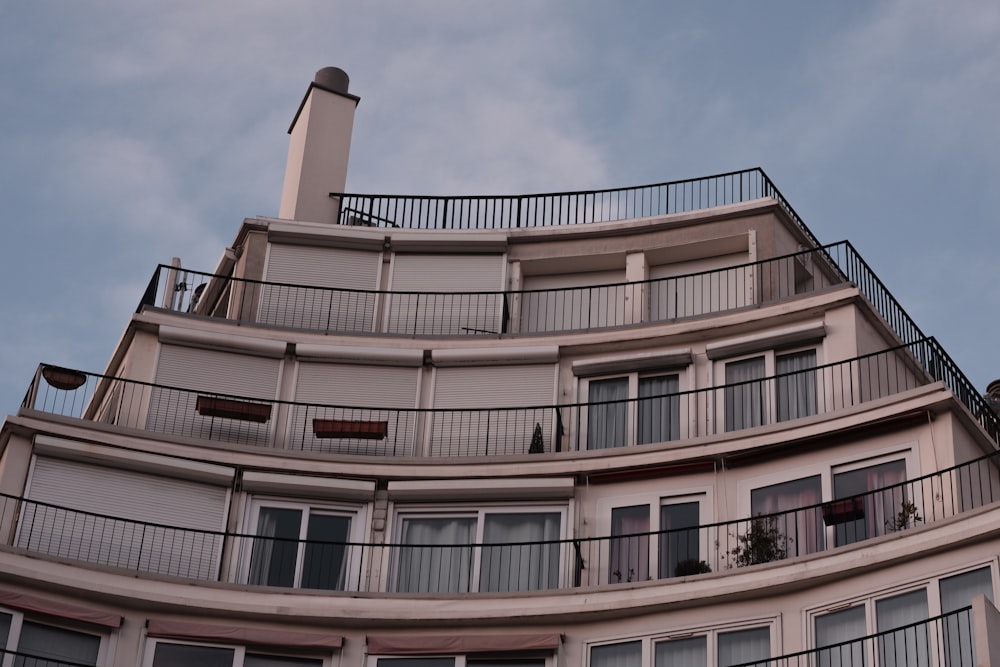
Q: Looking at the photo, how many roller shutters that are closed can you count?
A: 6